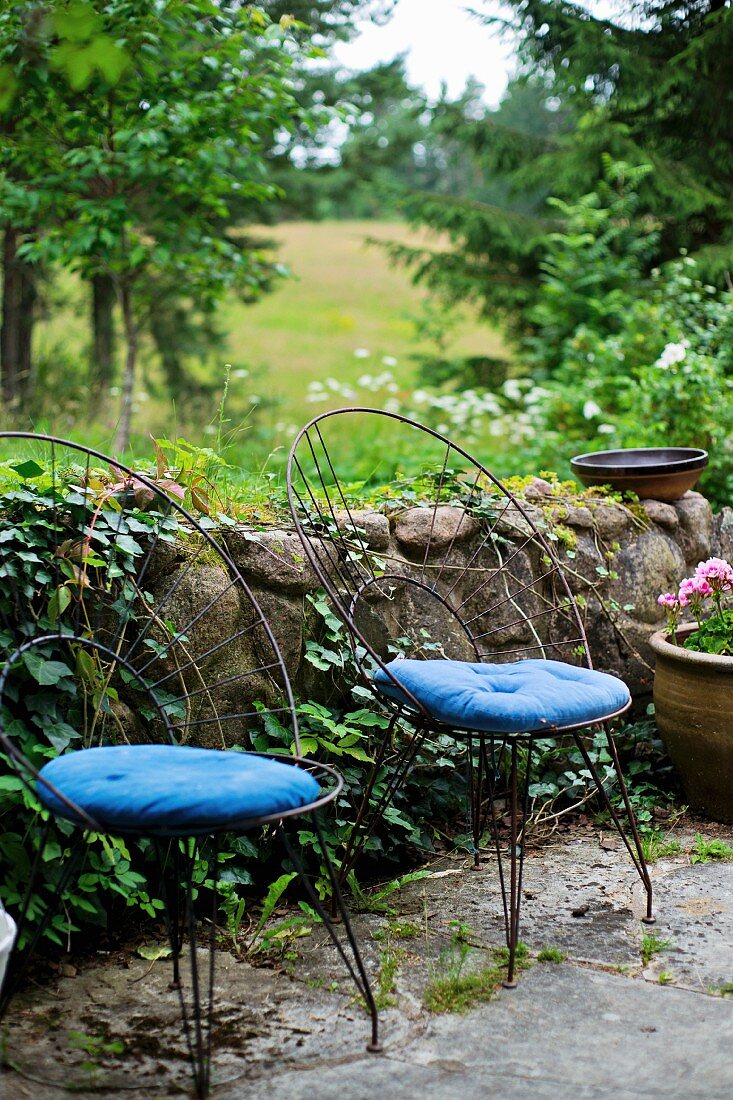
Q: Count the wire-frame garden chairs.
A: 2